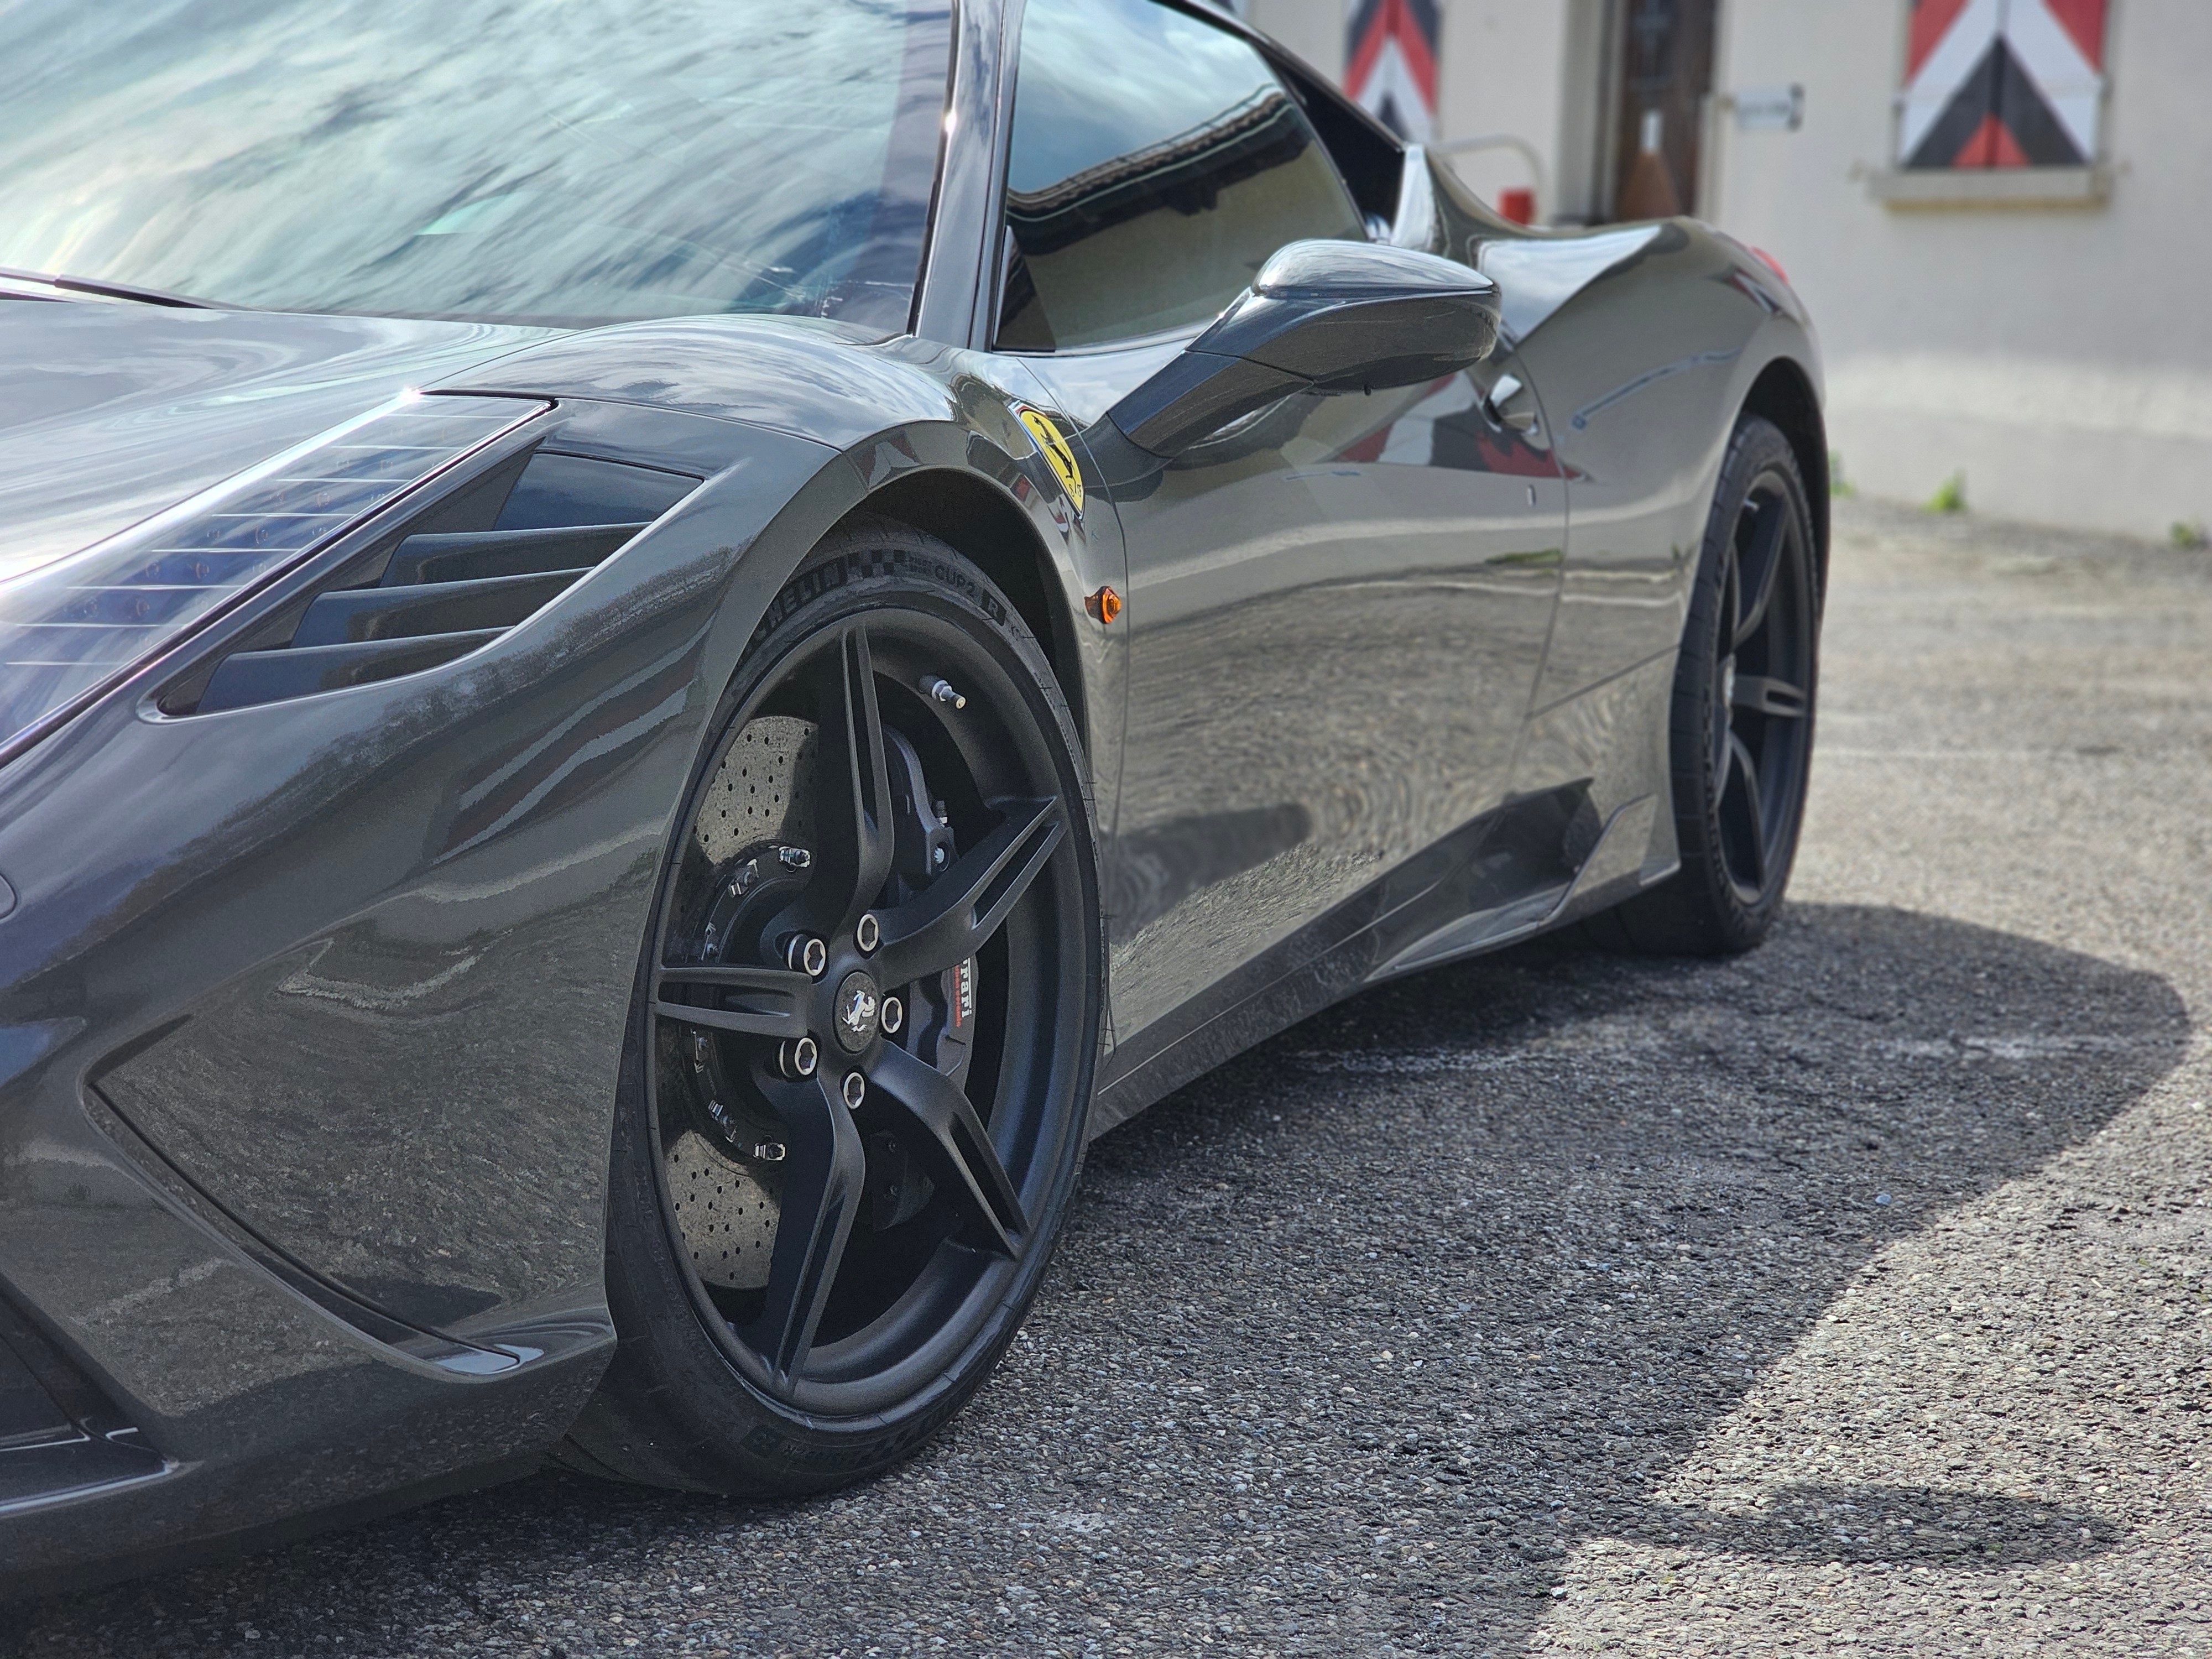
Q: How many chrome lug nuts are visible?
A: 5